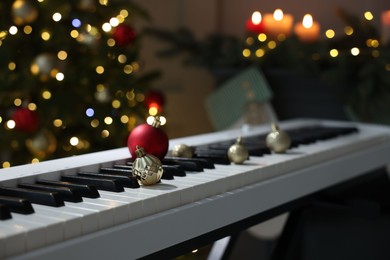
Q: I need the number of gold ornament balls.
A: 4